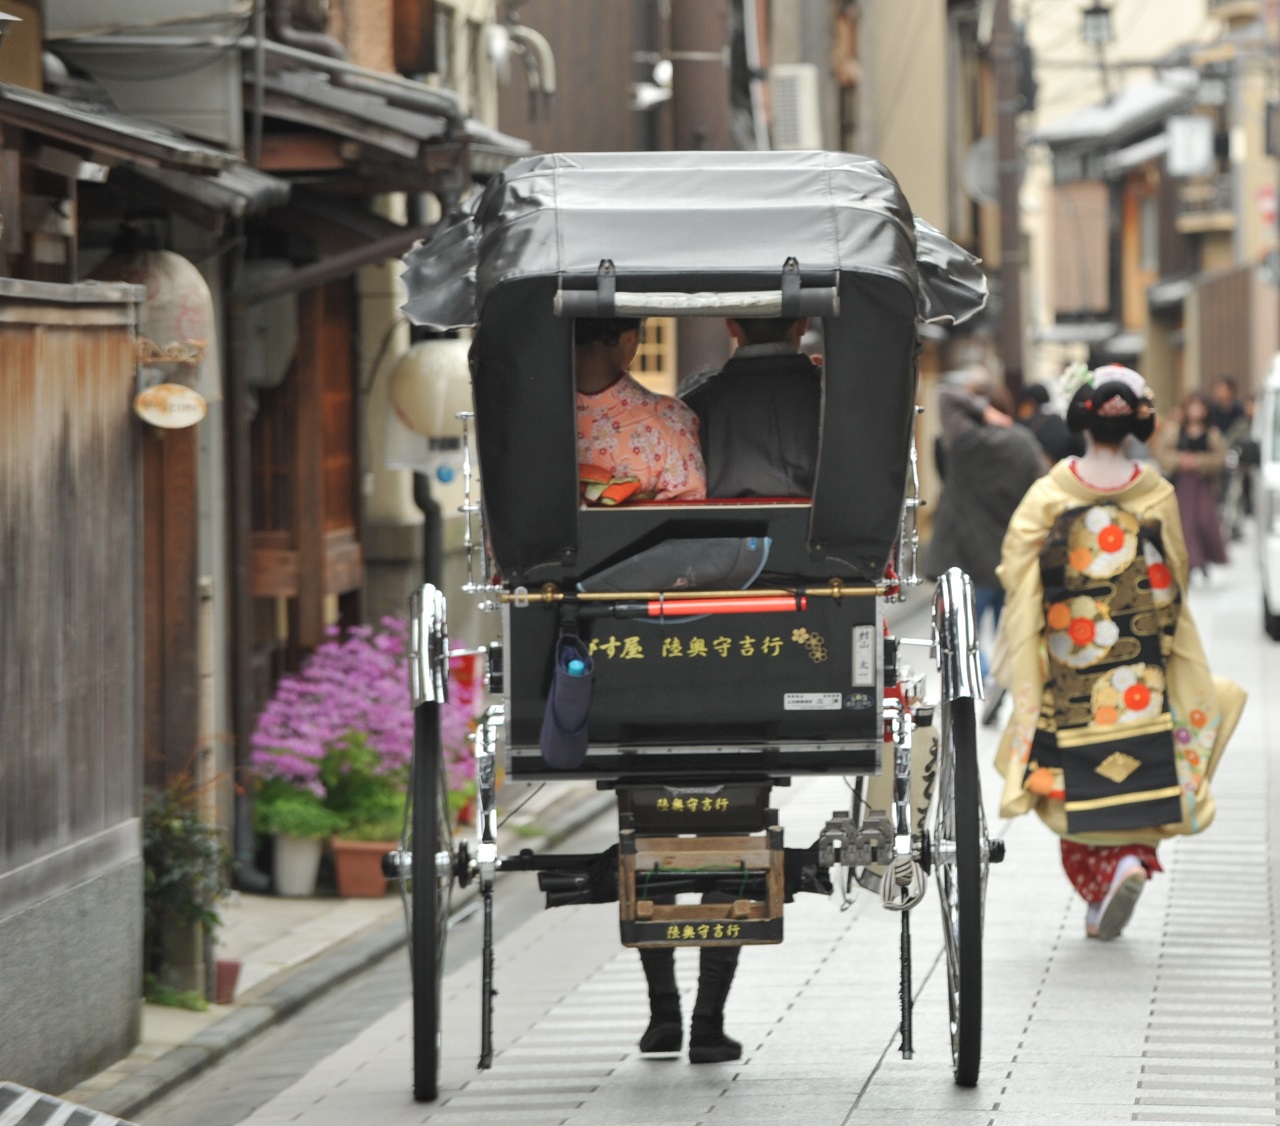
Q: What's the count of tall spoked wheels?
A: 2